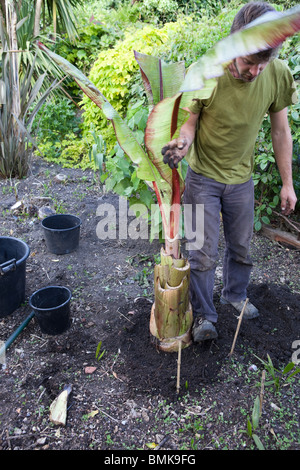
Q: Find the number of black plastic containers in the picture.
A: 3